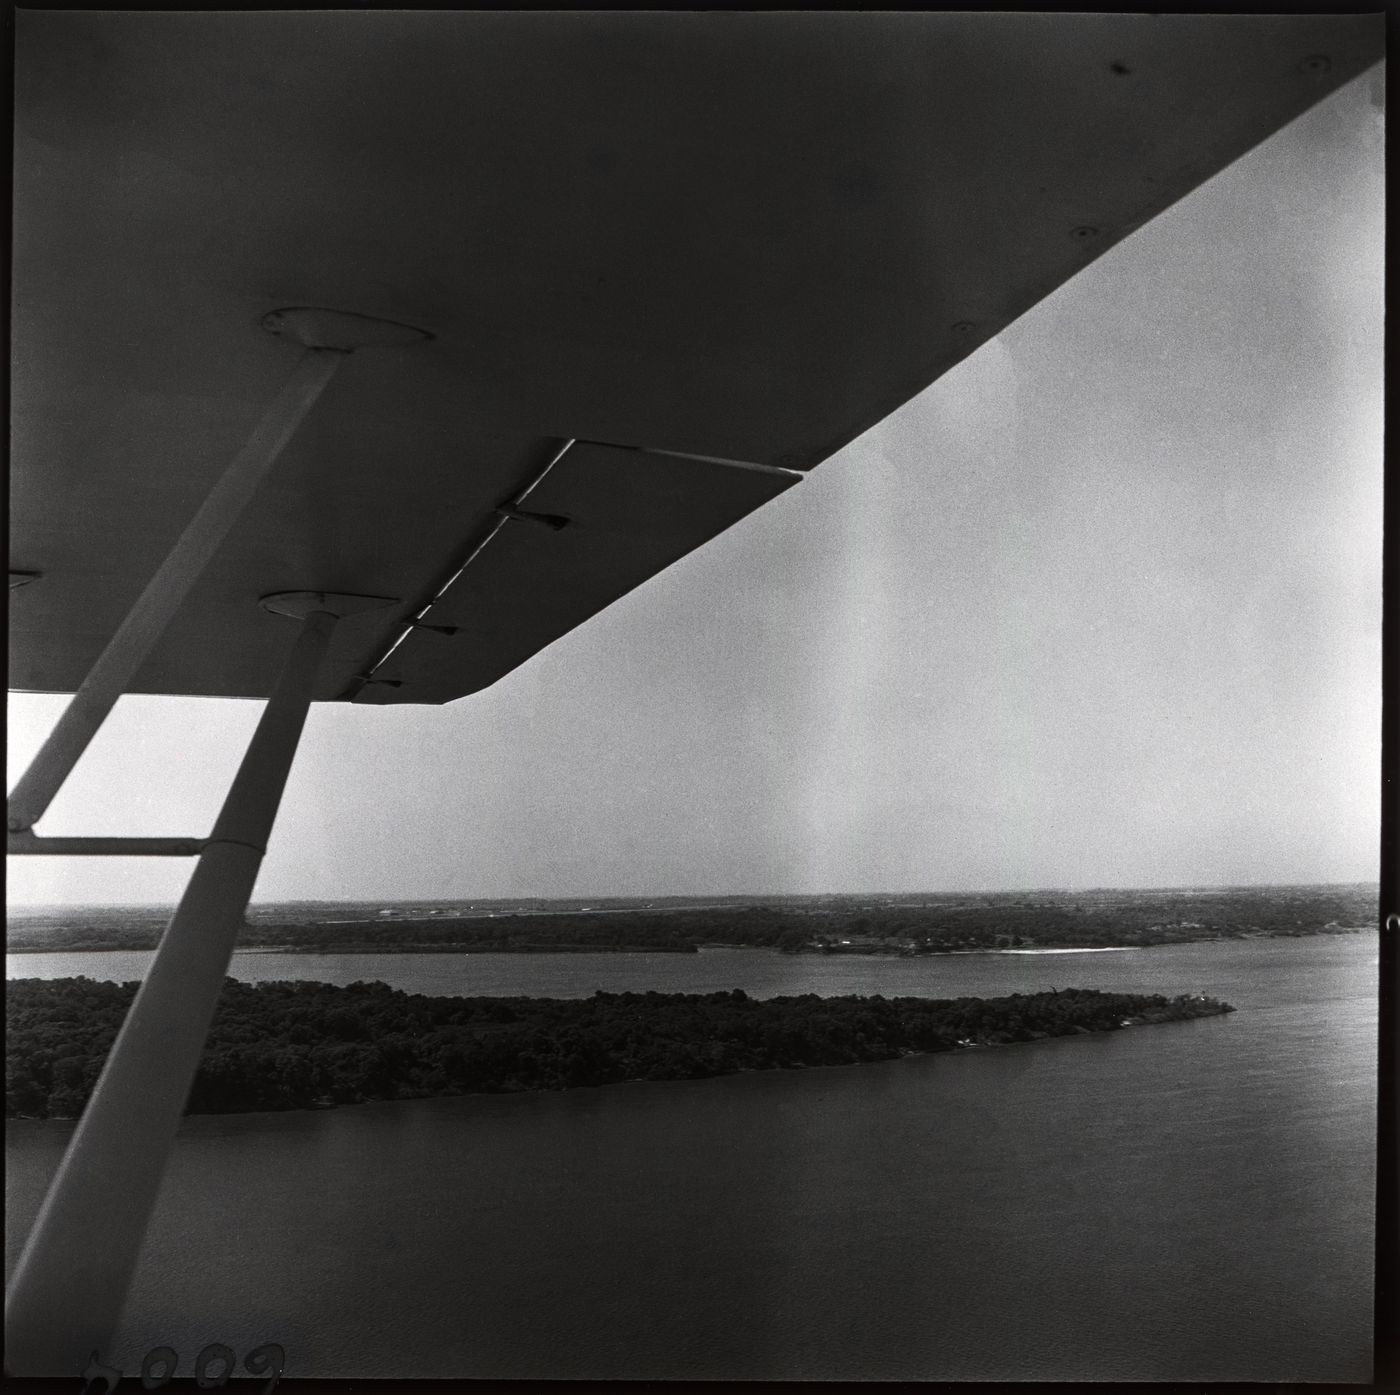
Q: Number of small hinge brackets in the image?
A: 3